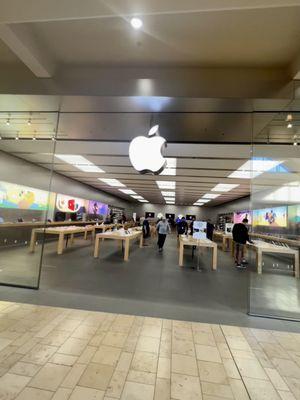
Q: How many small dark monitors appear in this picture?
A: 3